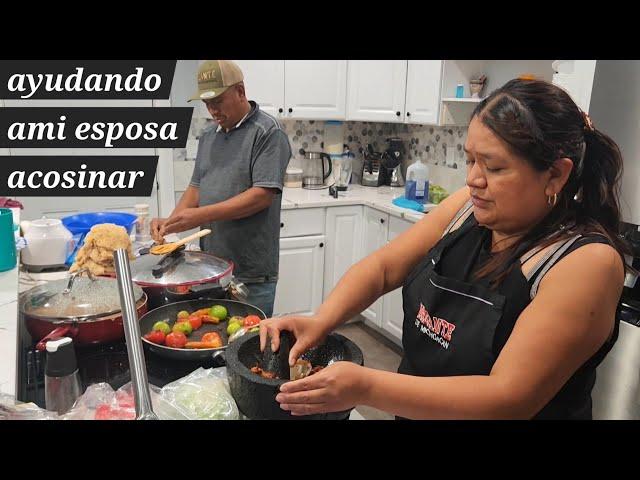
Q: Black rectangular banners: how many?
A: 3